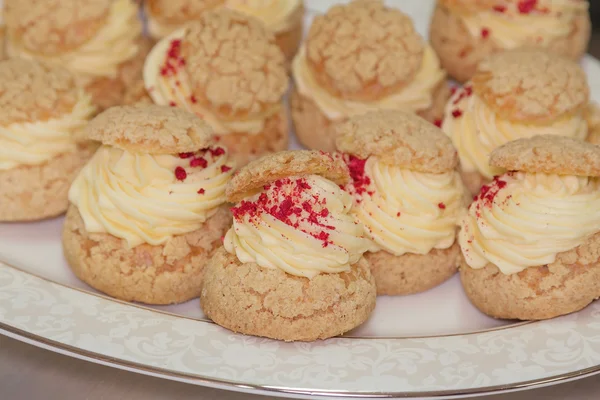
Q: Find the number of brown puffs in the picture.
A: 11